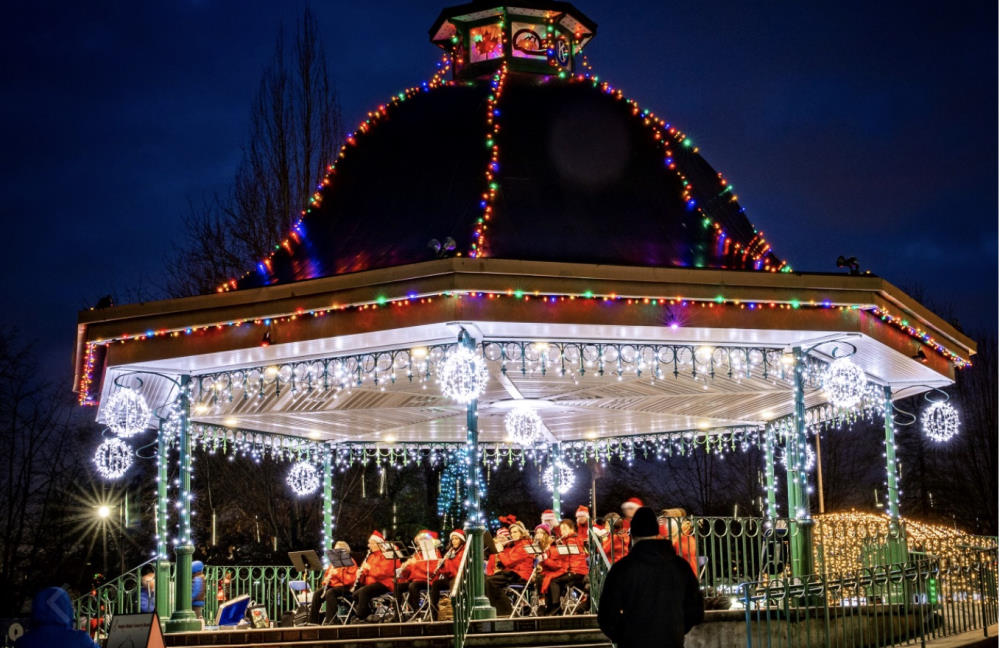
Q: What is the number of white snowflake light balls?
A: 9